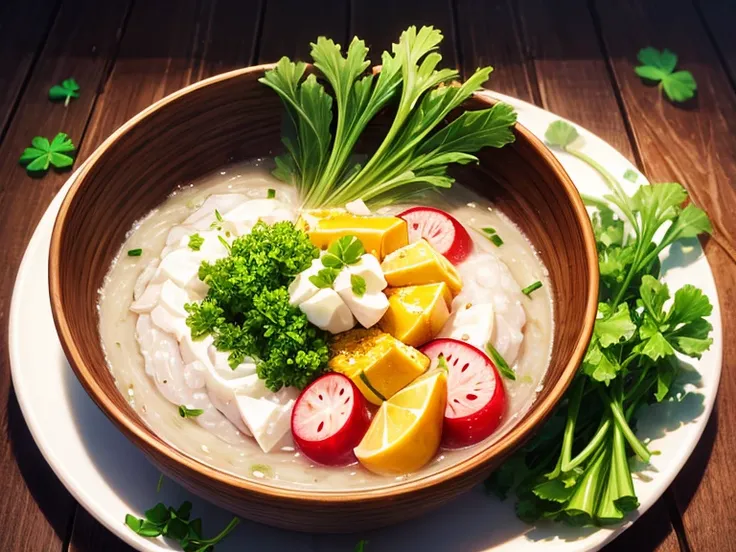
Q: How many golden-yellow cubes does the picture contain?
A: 4